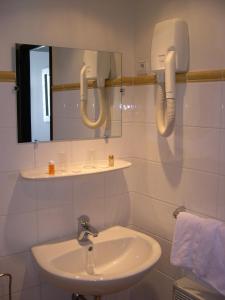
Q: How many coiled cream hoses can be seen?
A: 2